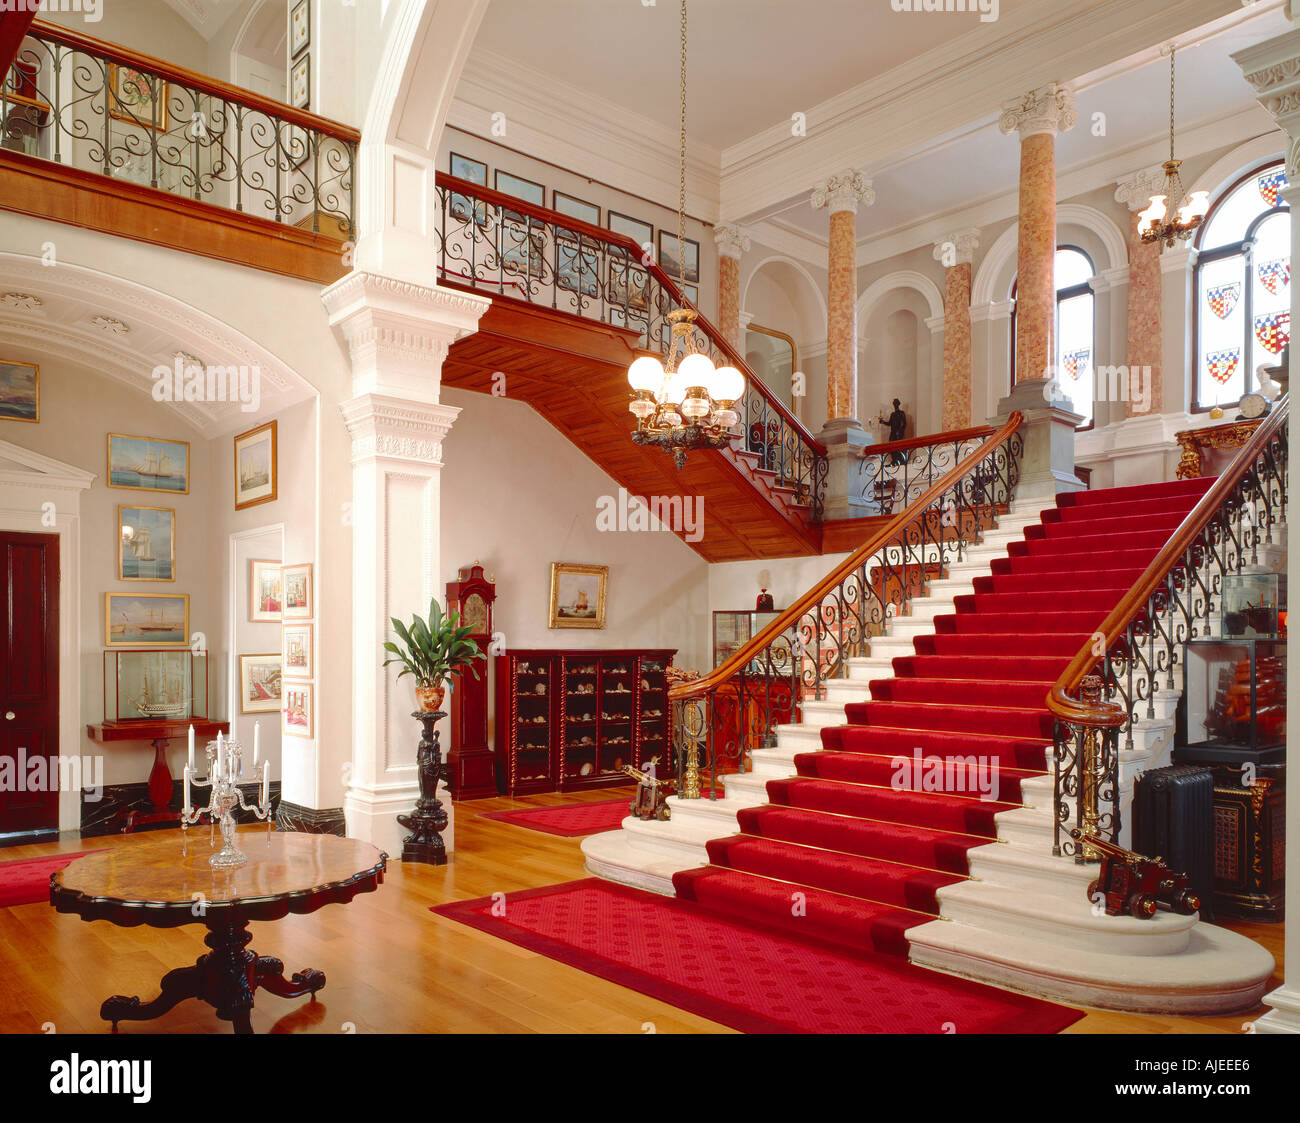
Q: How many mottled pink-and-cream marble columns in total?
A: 5